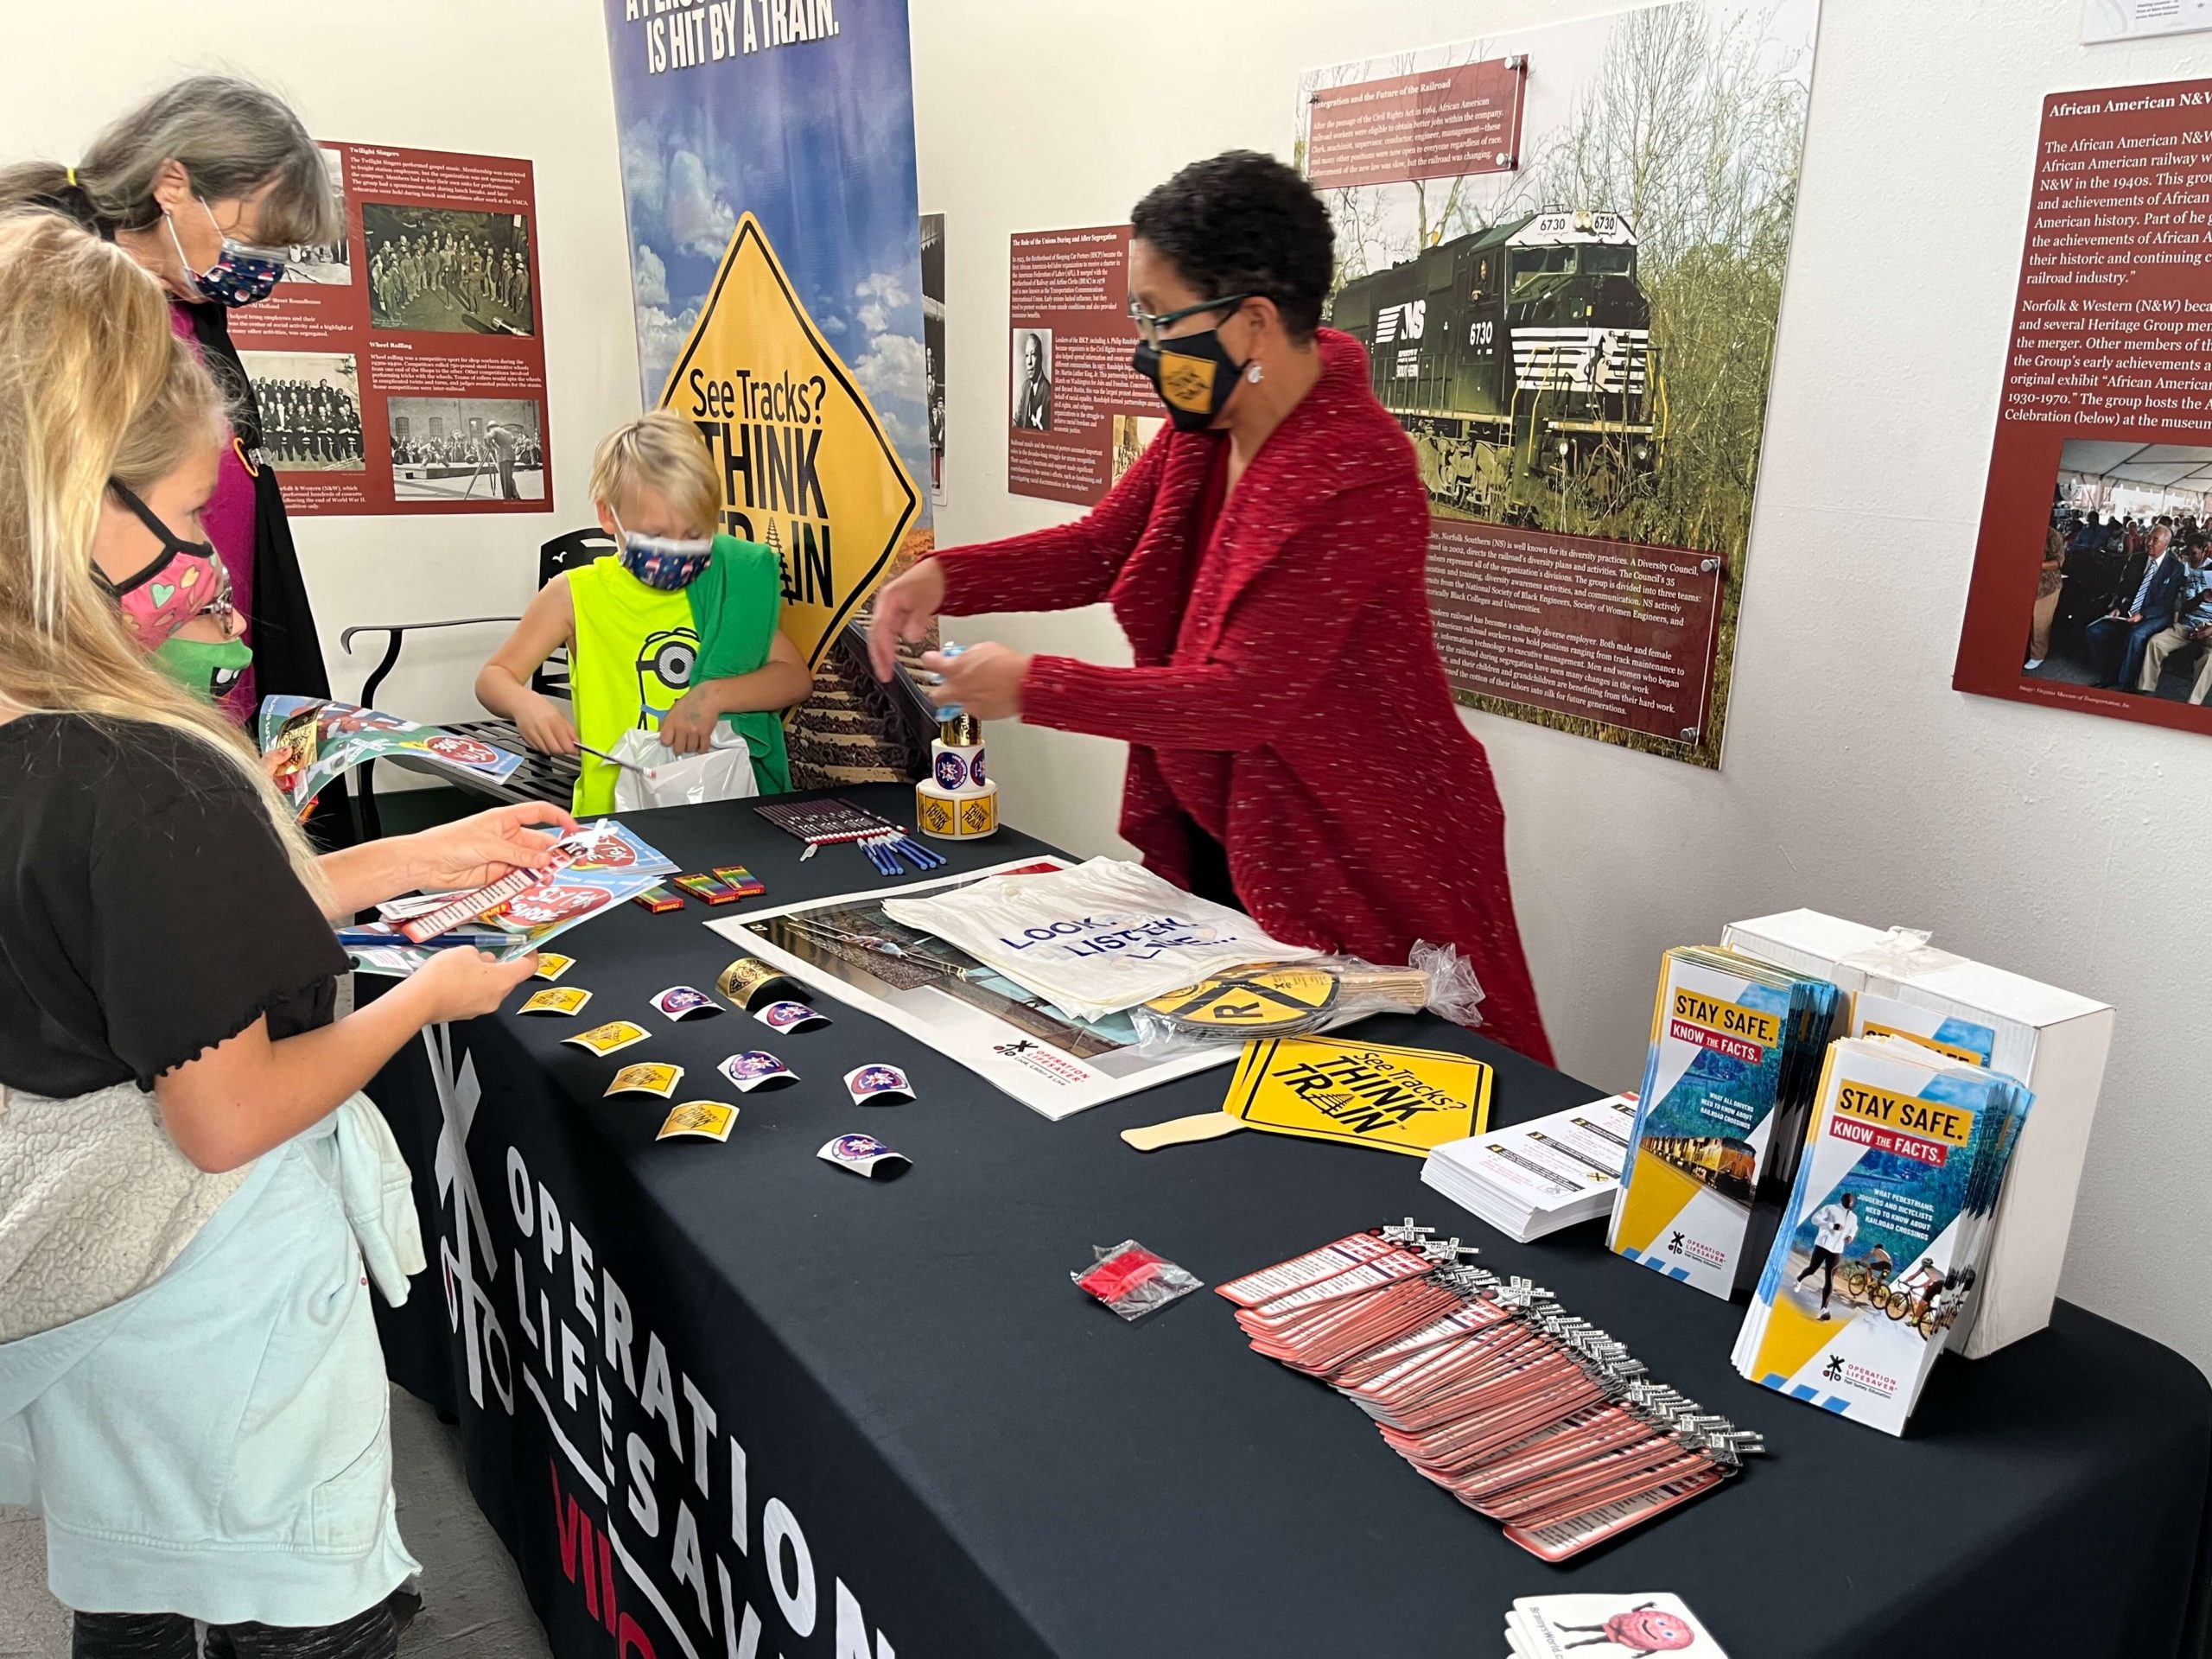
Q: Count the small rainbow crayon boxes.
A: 3